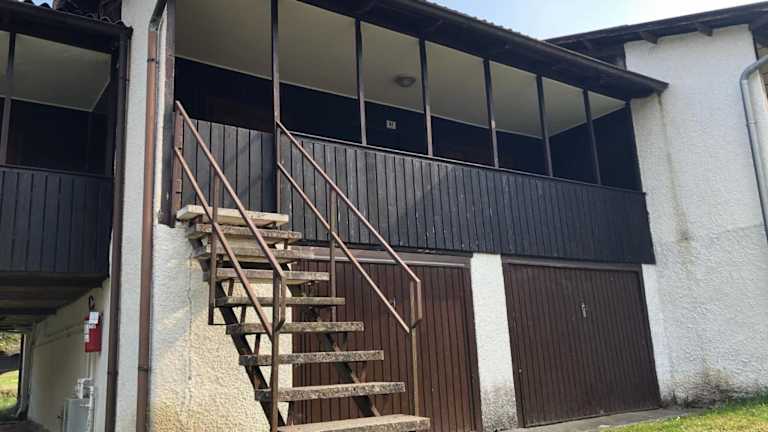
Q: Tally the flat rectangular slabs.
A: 9